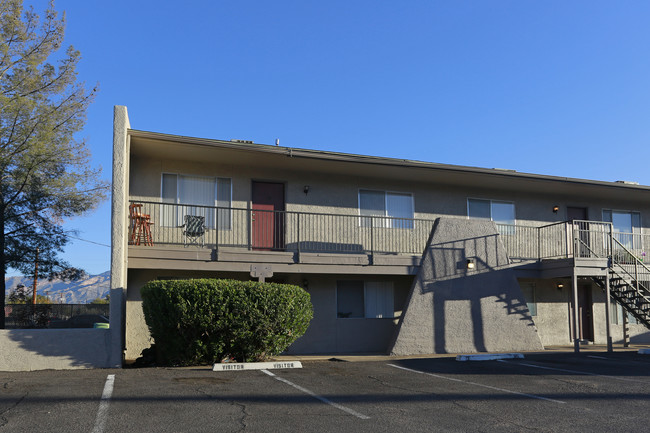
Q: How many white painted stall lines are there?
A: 5